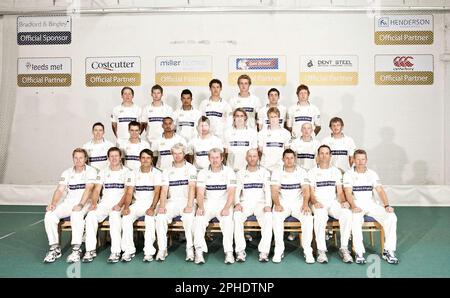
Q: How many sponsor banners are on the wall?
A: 8